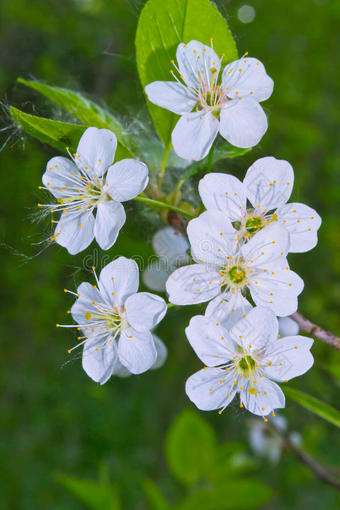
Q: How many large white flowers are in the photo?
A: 6